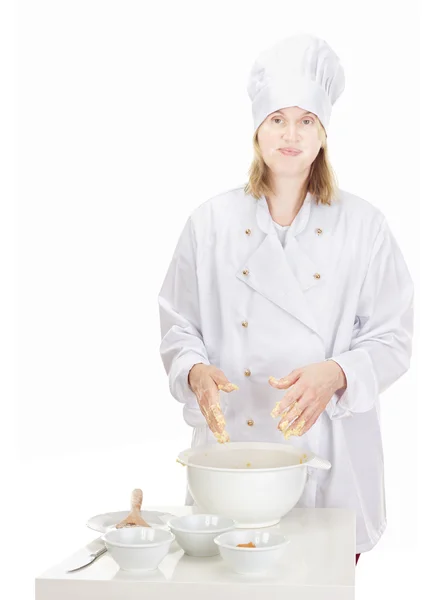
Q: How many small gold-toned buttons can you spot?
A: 7